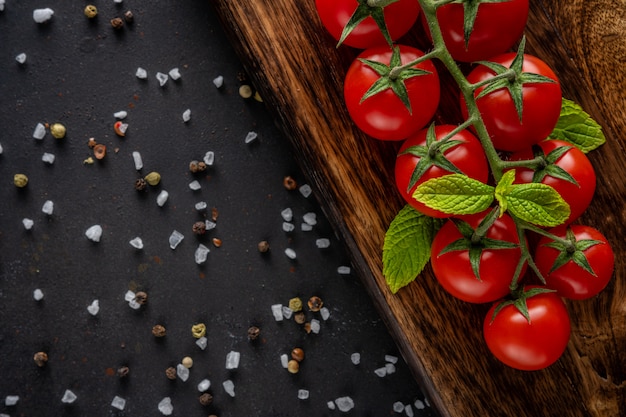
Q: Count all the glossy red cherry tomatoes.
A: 9